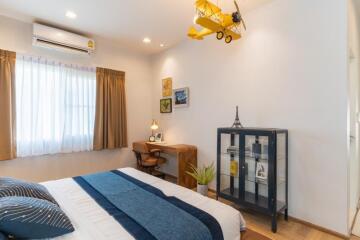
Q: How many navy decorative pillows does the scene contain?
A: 2